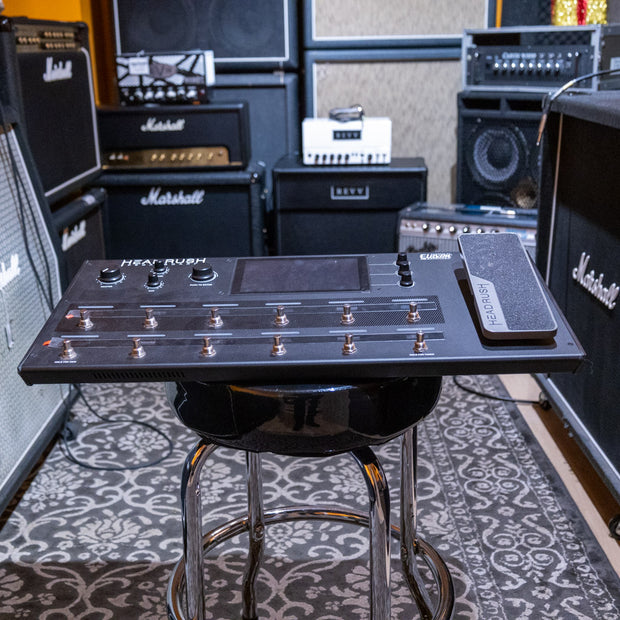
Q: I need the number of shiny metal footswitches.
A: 12